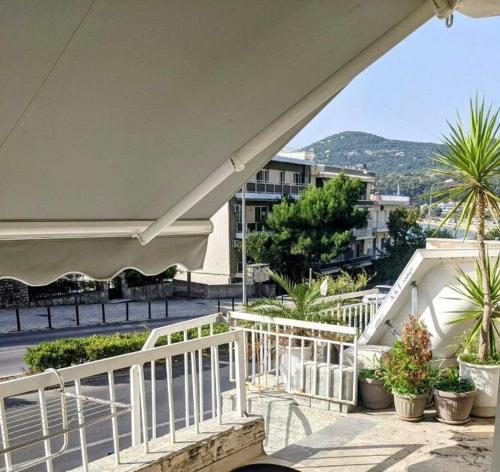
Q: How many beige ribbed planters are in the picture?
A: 2